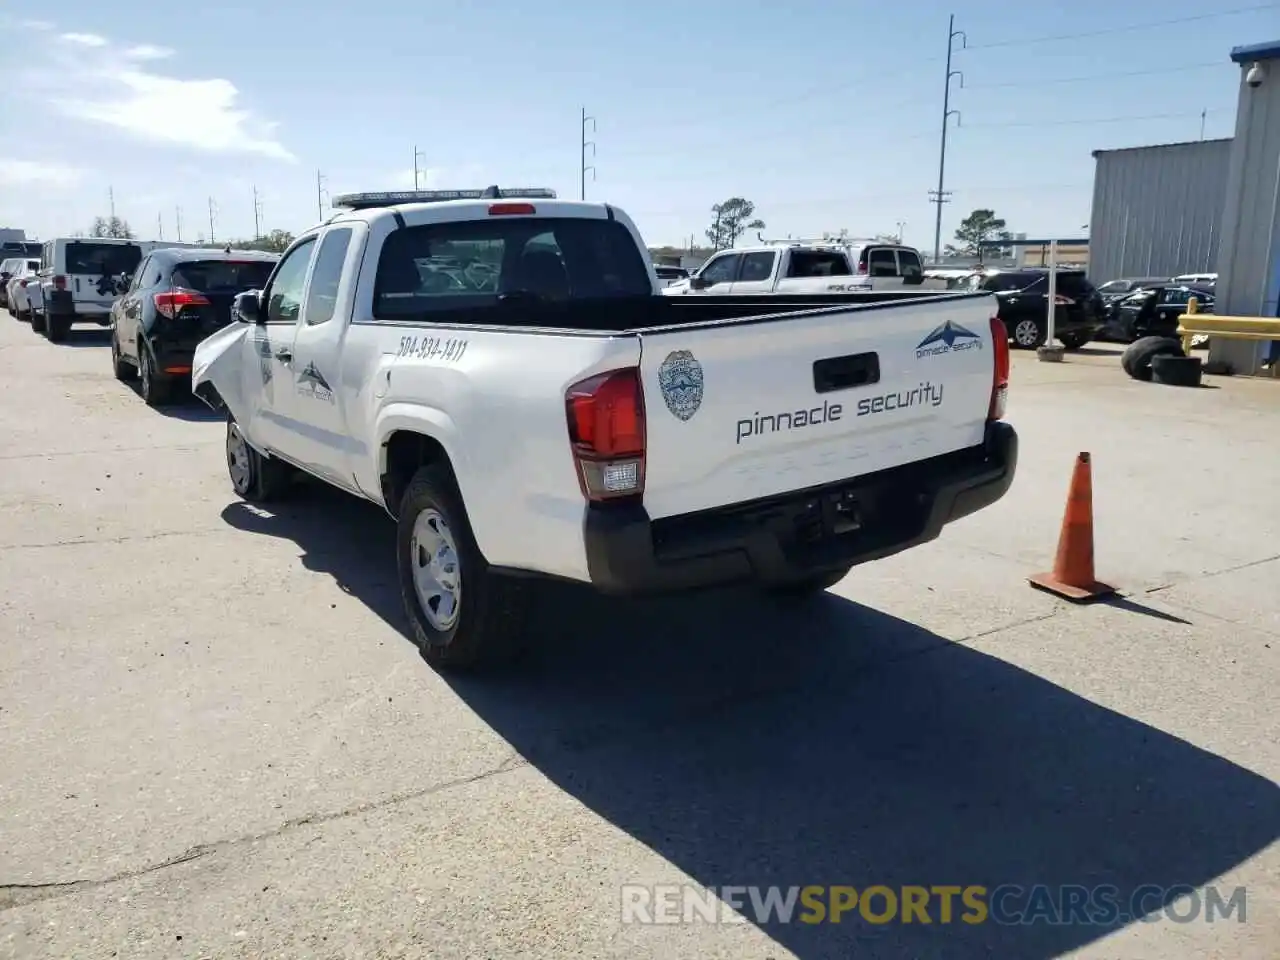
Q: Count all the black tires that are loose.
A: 2